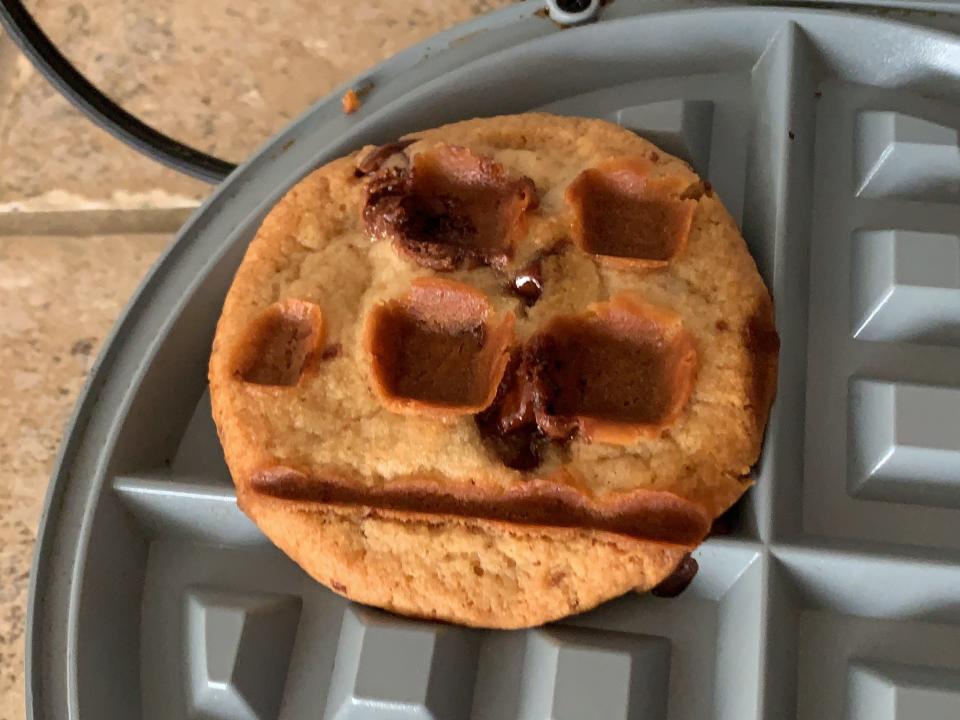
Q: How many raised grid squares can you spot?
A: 8